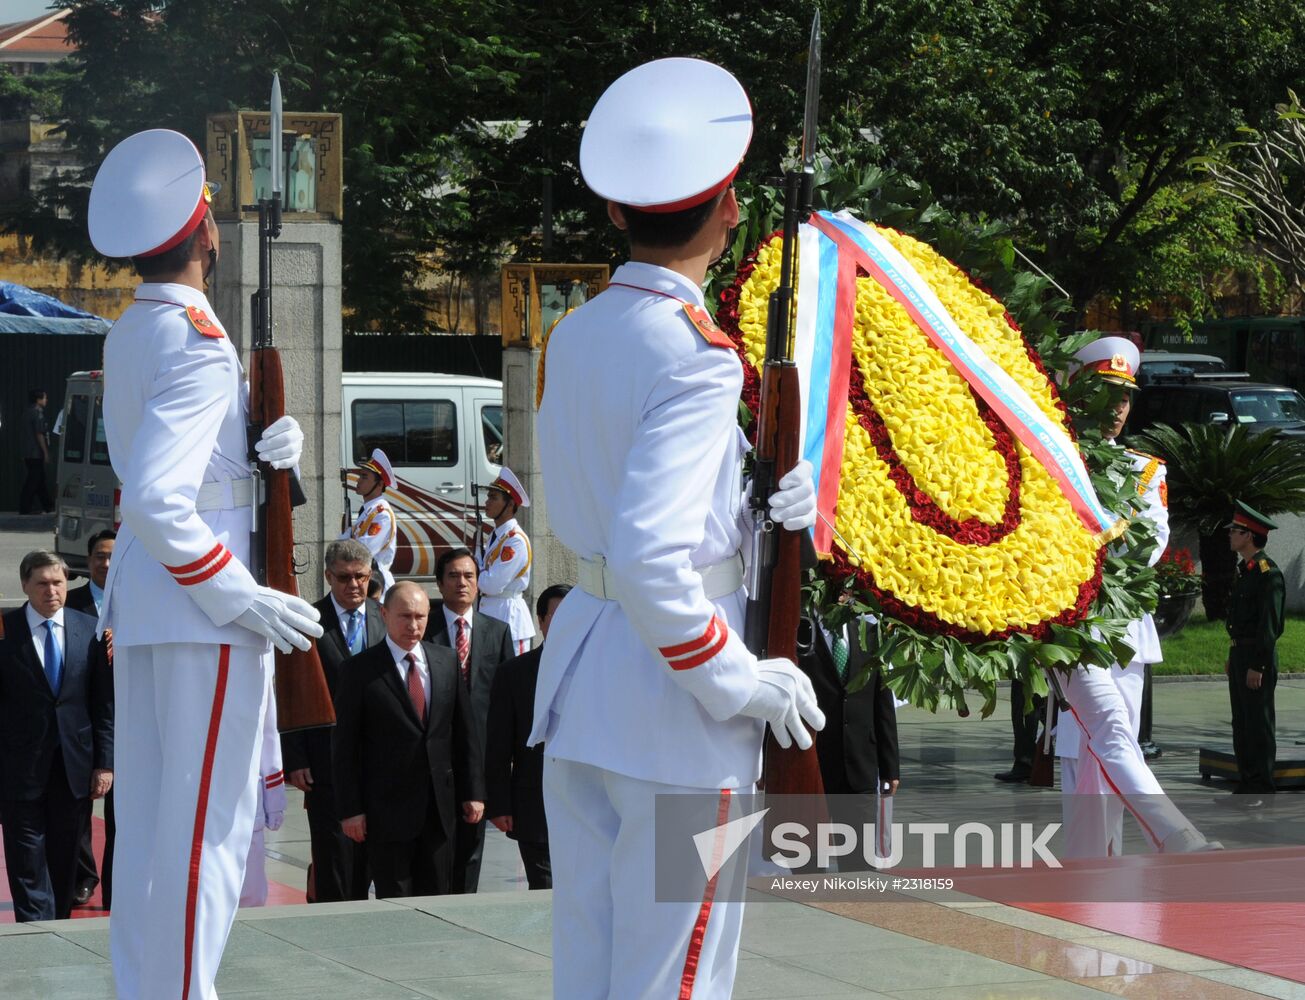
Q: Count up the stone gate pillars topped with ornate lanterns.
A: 2